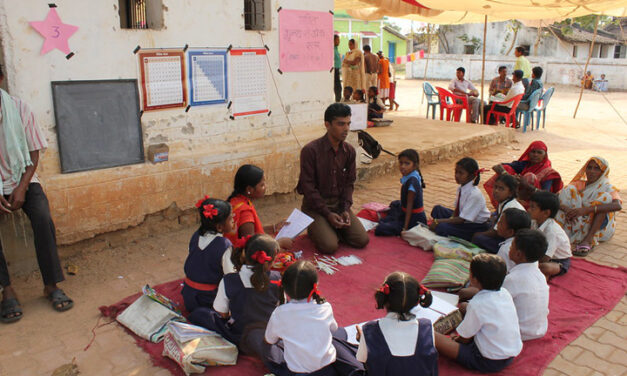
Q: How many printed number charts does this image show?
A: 3